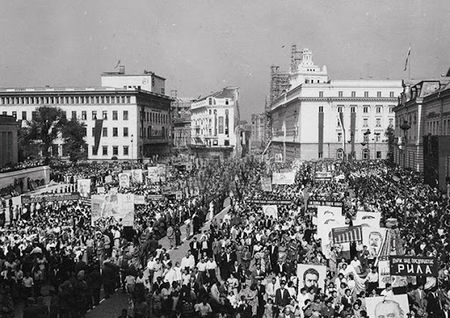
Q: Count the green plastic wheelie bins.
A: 0